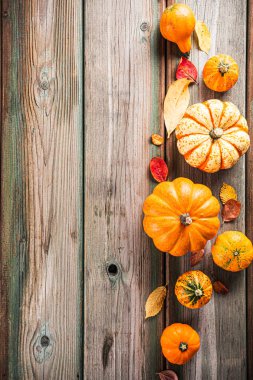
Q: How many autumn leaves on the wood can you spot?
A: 11